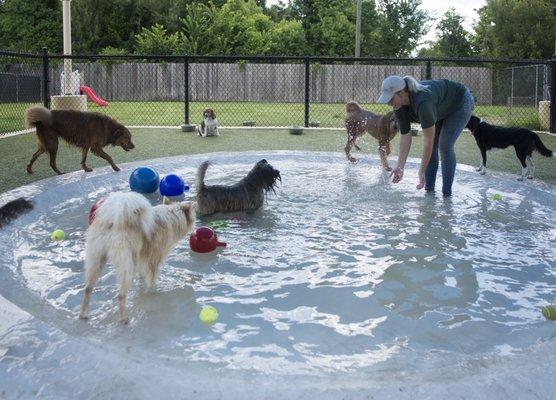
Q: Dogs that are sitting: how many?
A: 1